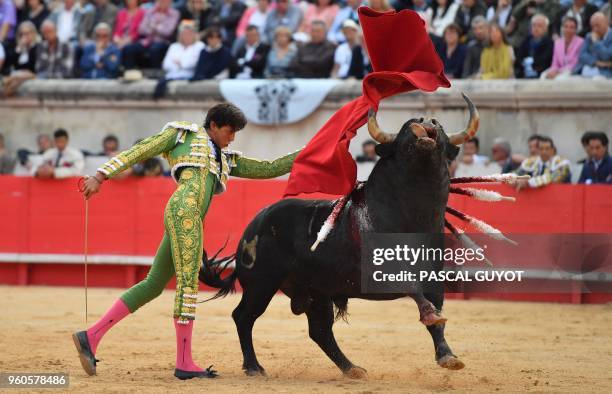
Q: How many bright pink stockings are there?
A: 2